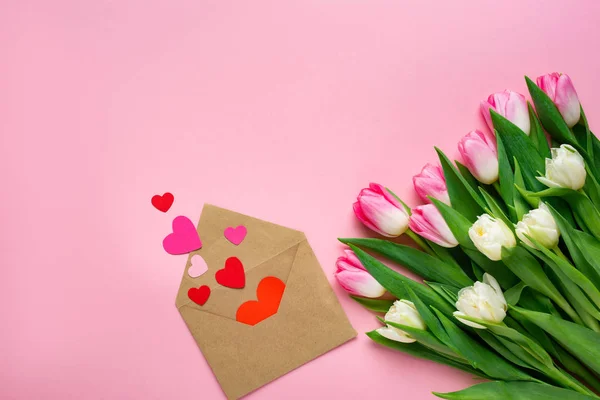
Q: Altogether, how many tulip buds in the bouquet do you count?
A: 12